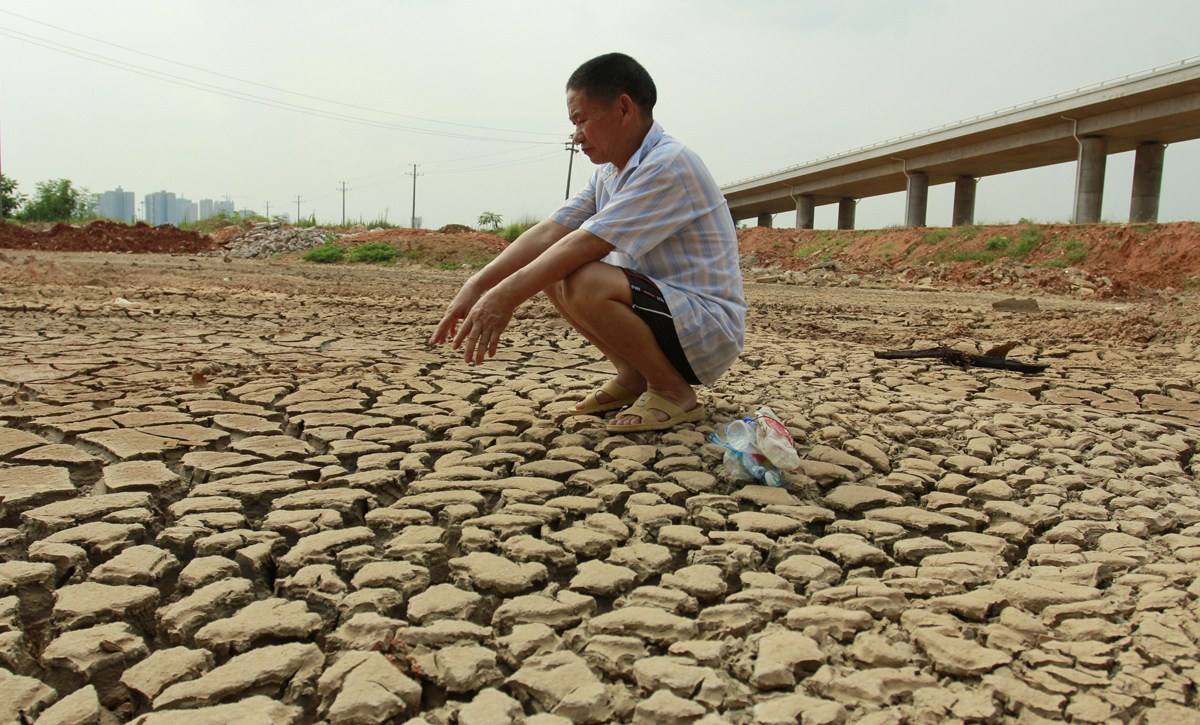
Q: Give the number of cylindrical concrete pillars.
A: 7